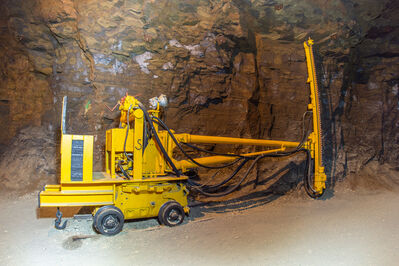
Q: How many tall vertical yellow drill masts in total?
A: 1